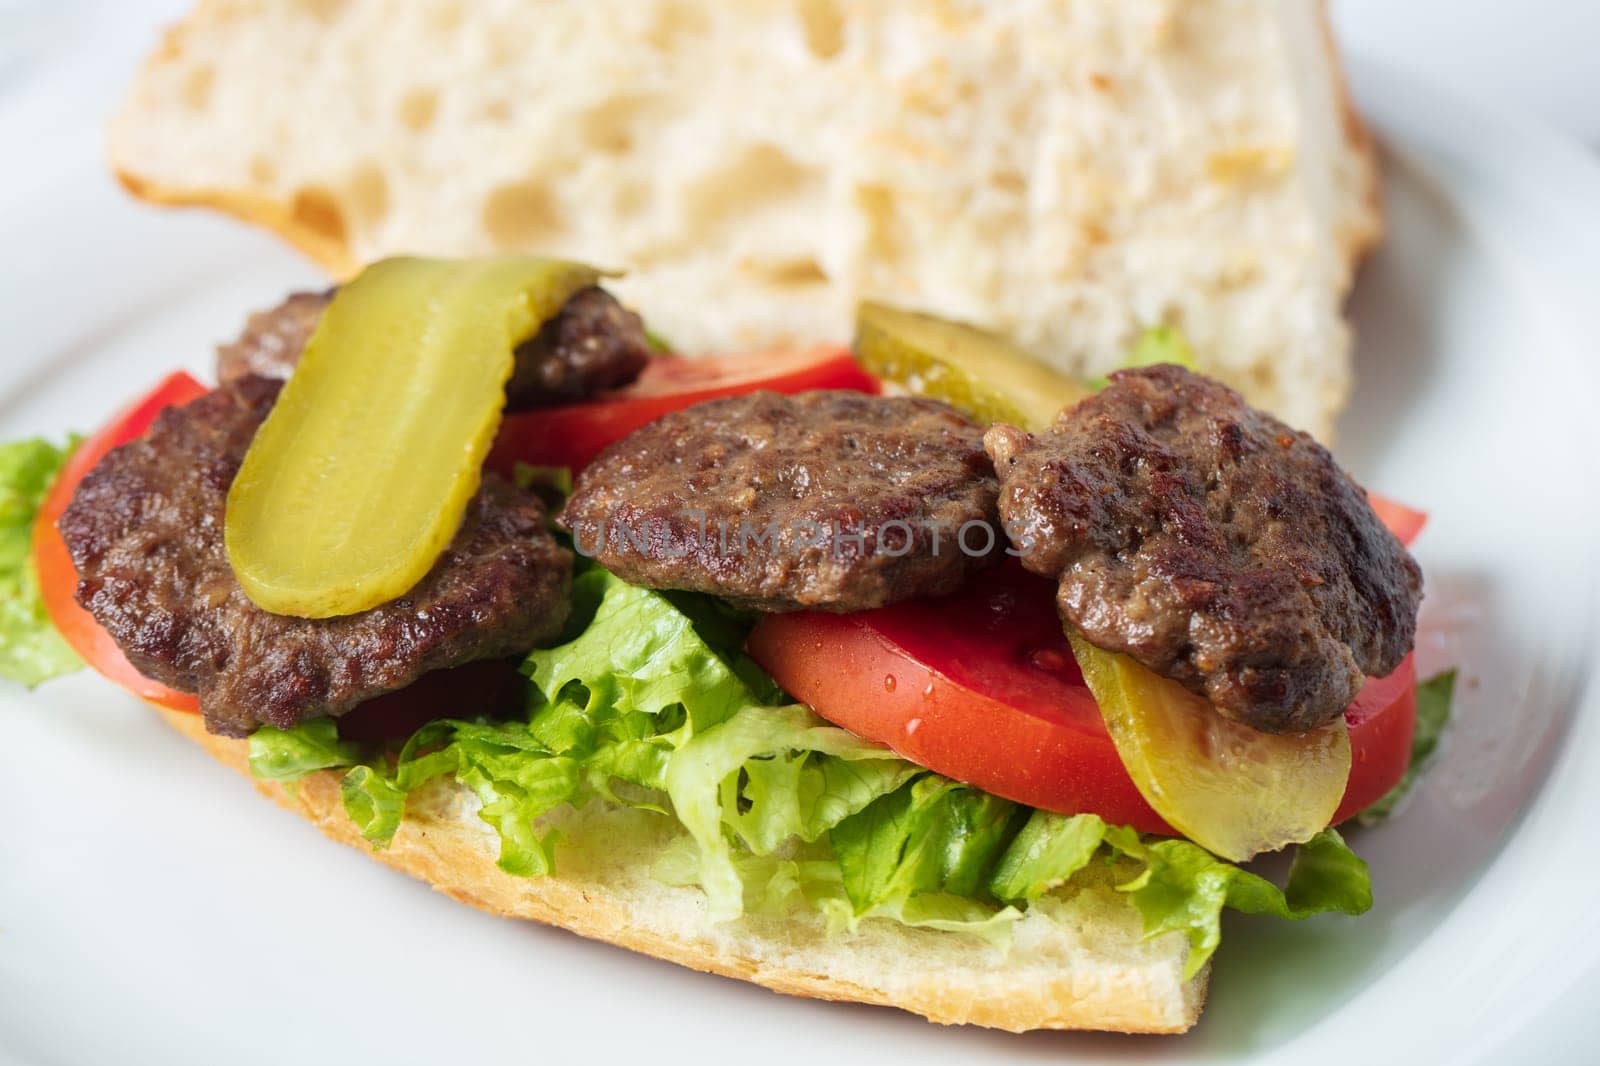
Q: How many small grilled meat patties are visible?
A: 4